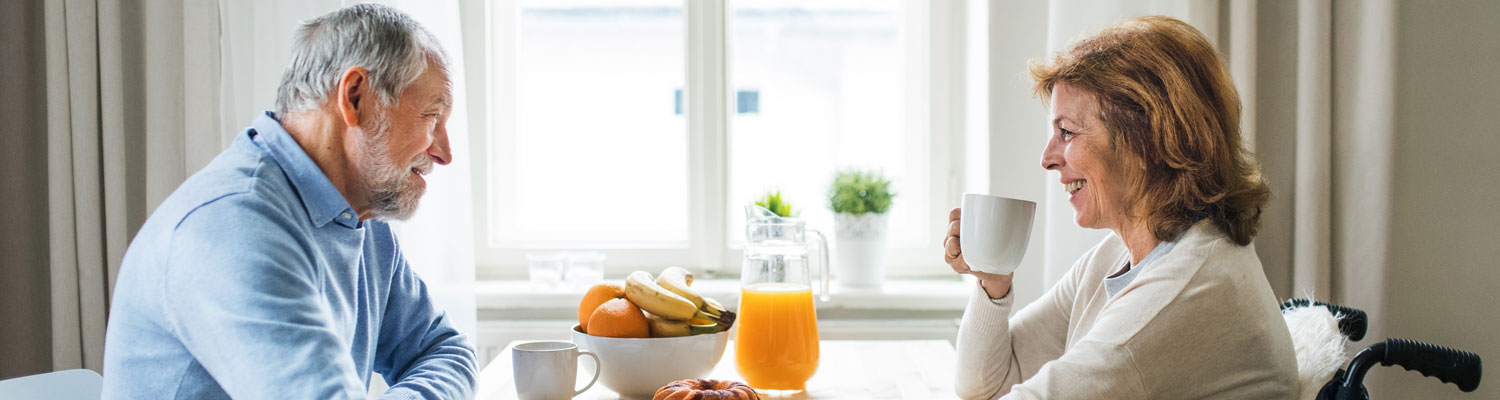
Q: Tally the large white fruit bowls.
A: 1